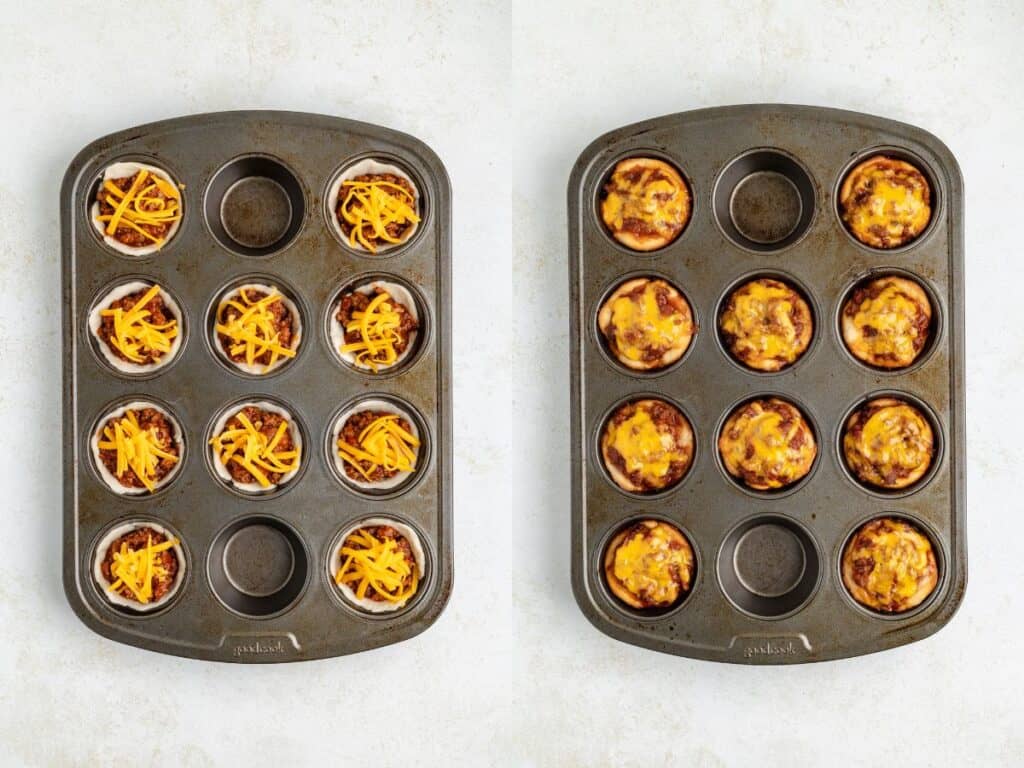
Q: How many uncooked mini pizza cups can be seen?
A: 10